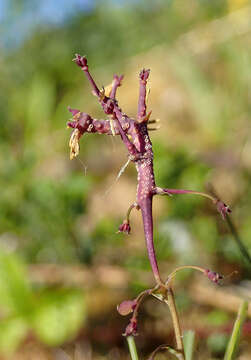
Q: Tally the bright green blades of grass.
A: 3